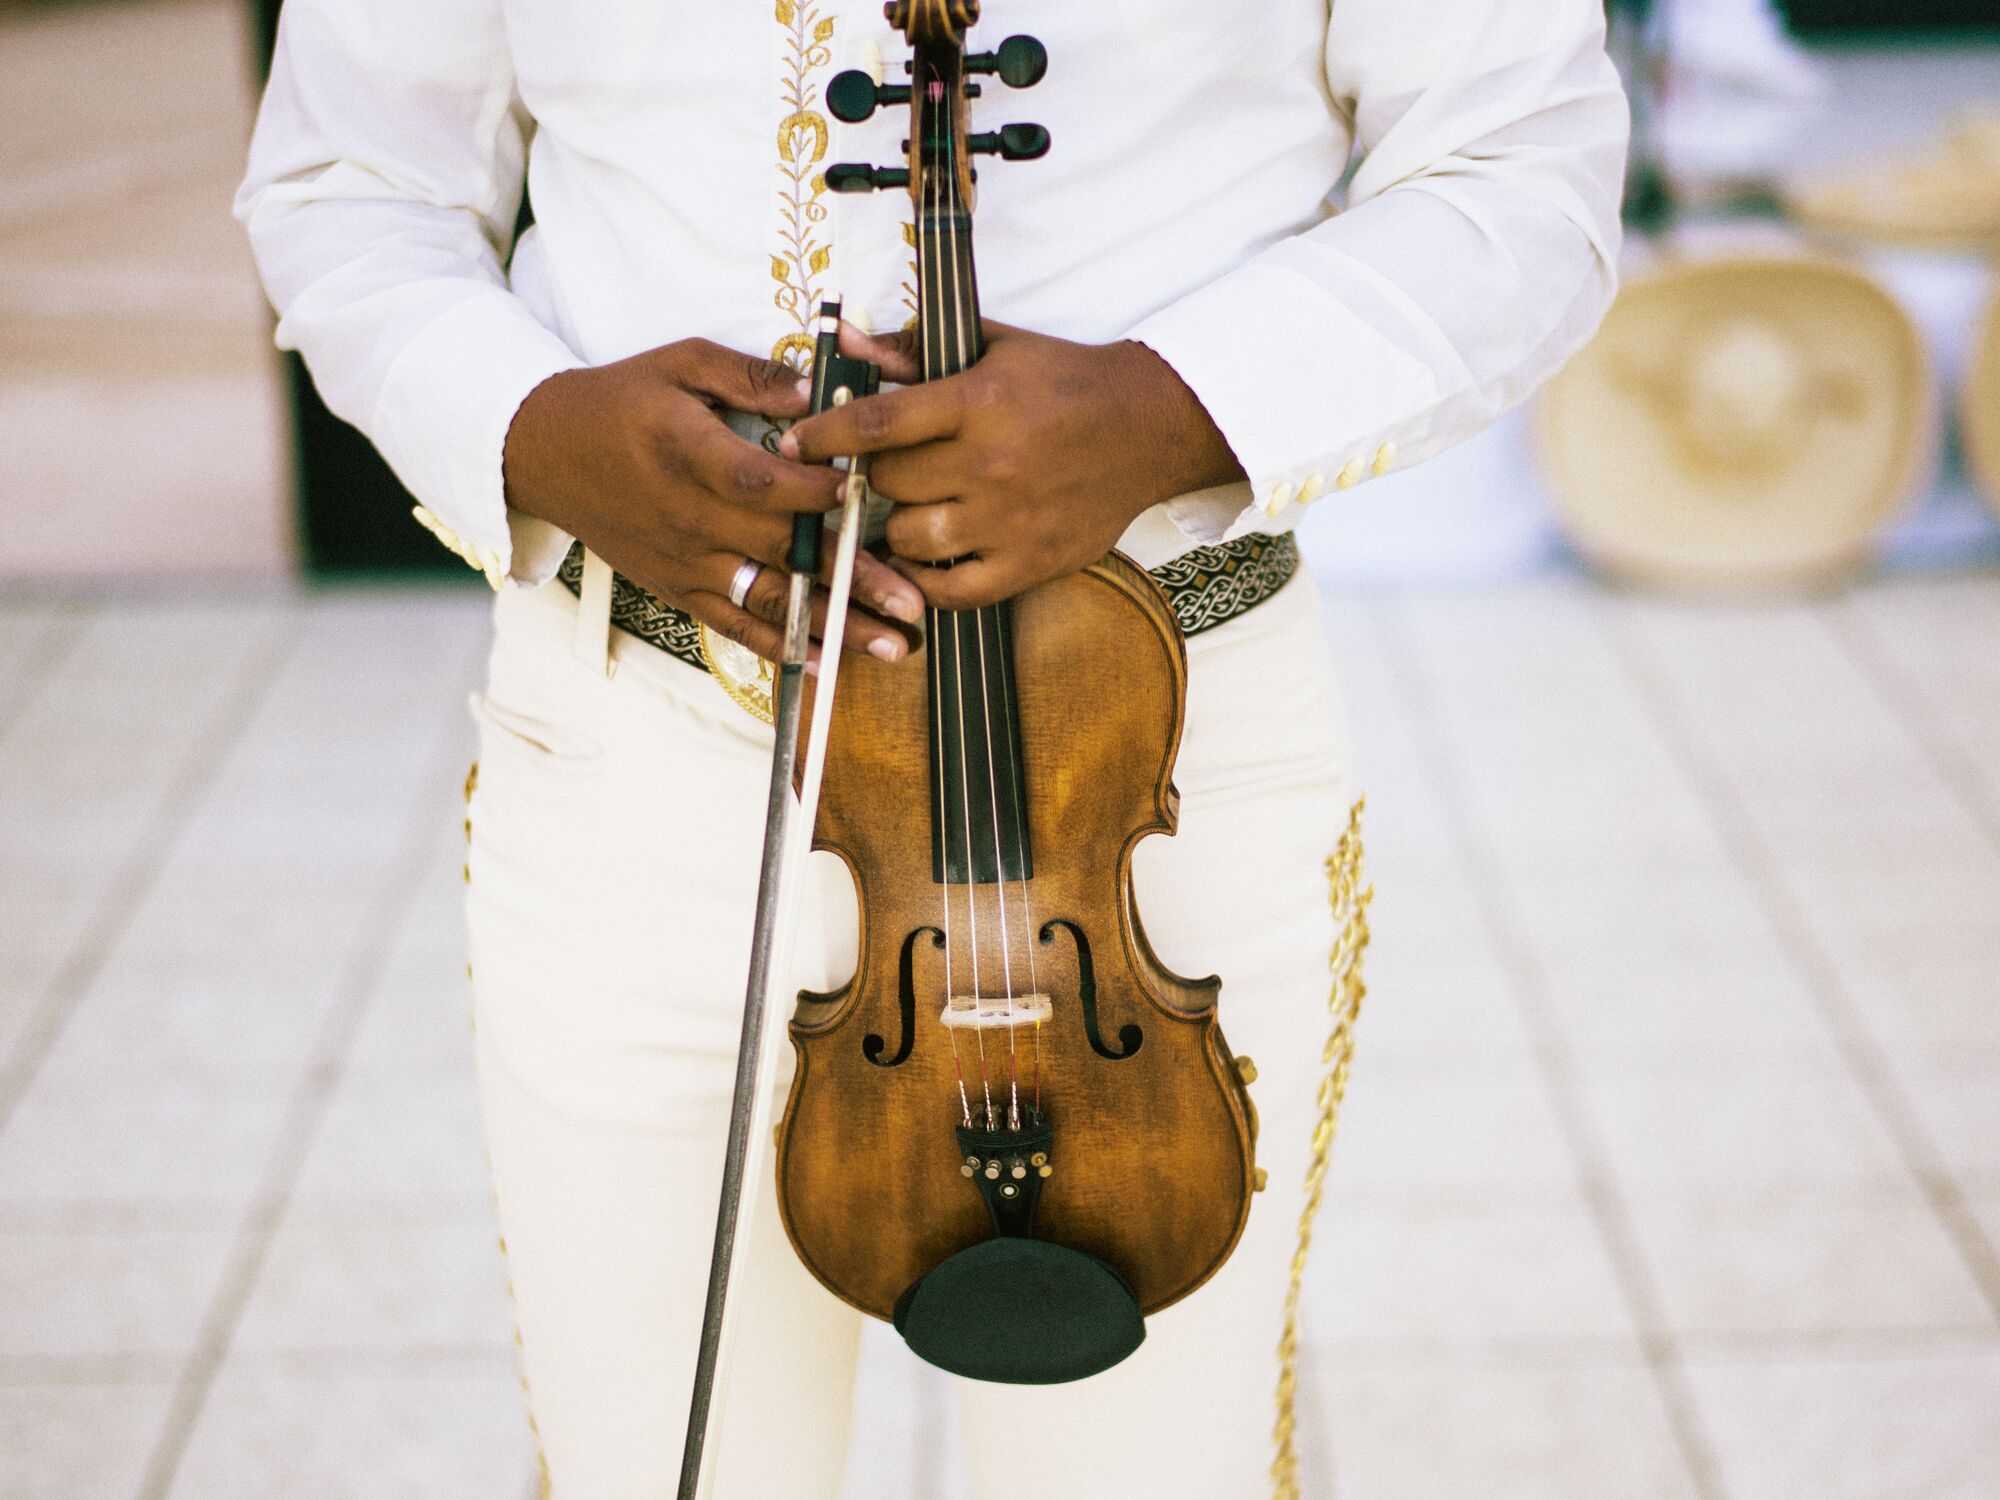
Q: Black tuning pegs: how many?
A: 4